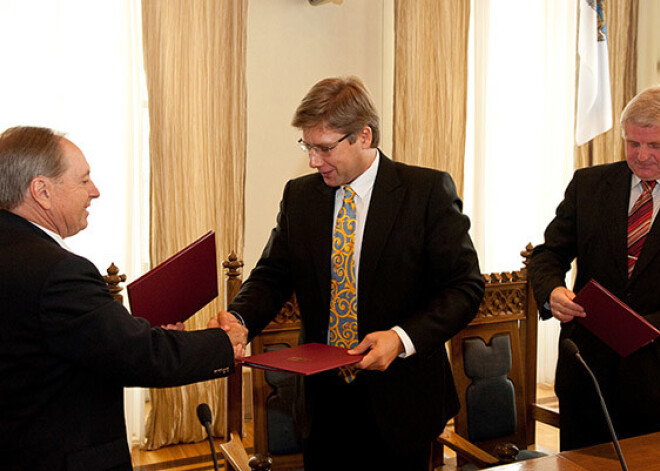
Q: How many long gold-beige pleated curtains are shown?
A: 3